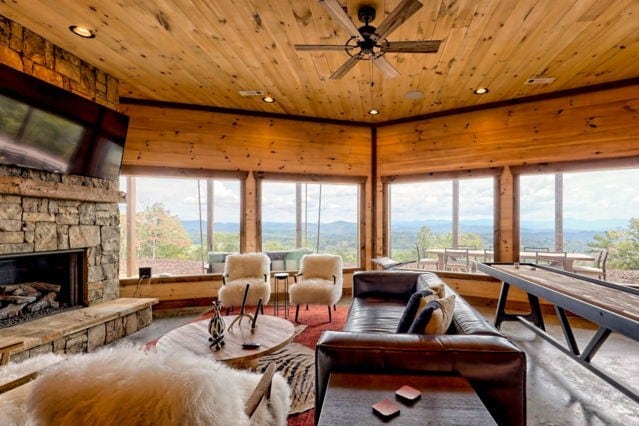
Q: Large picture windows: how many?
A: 4